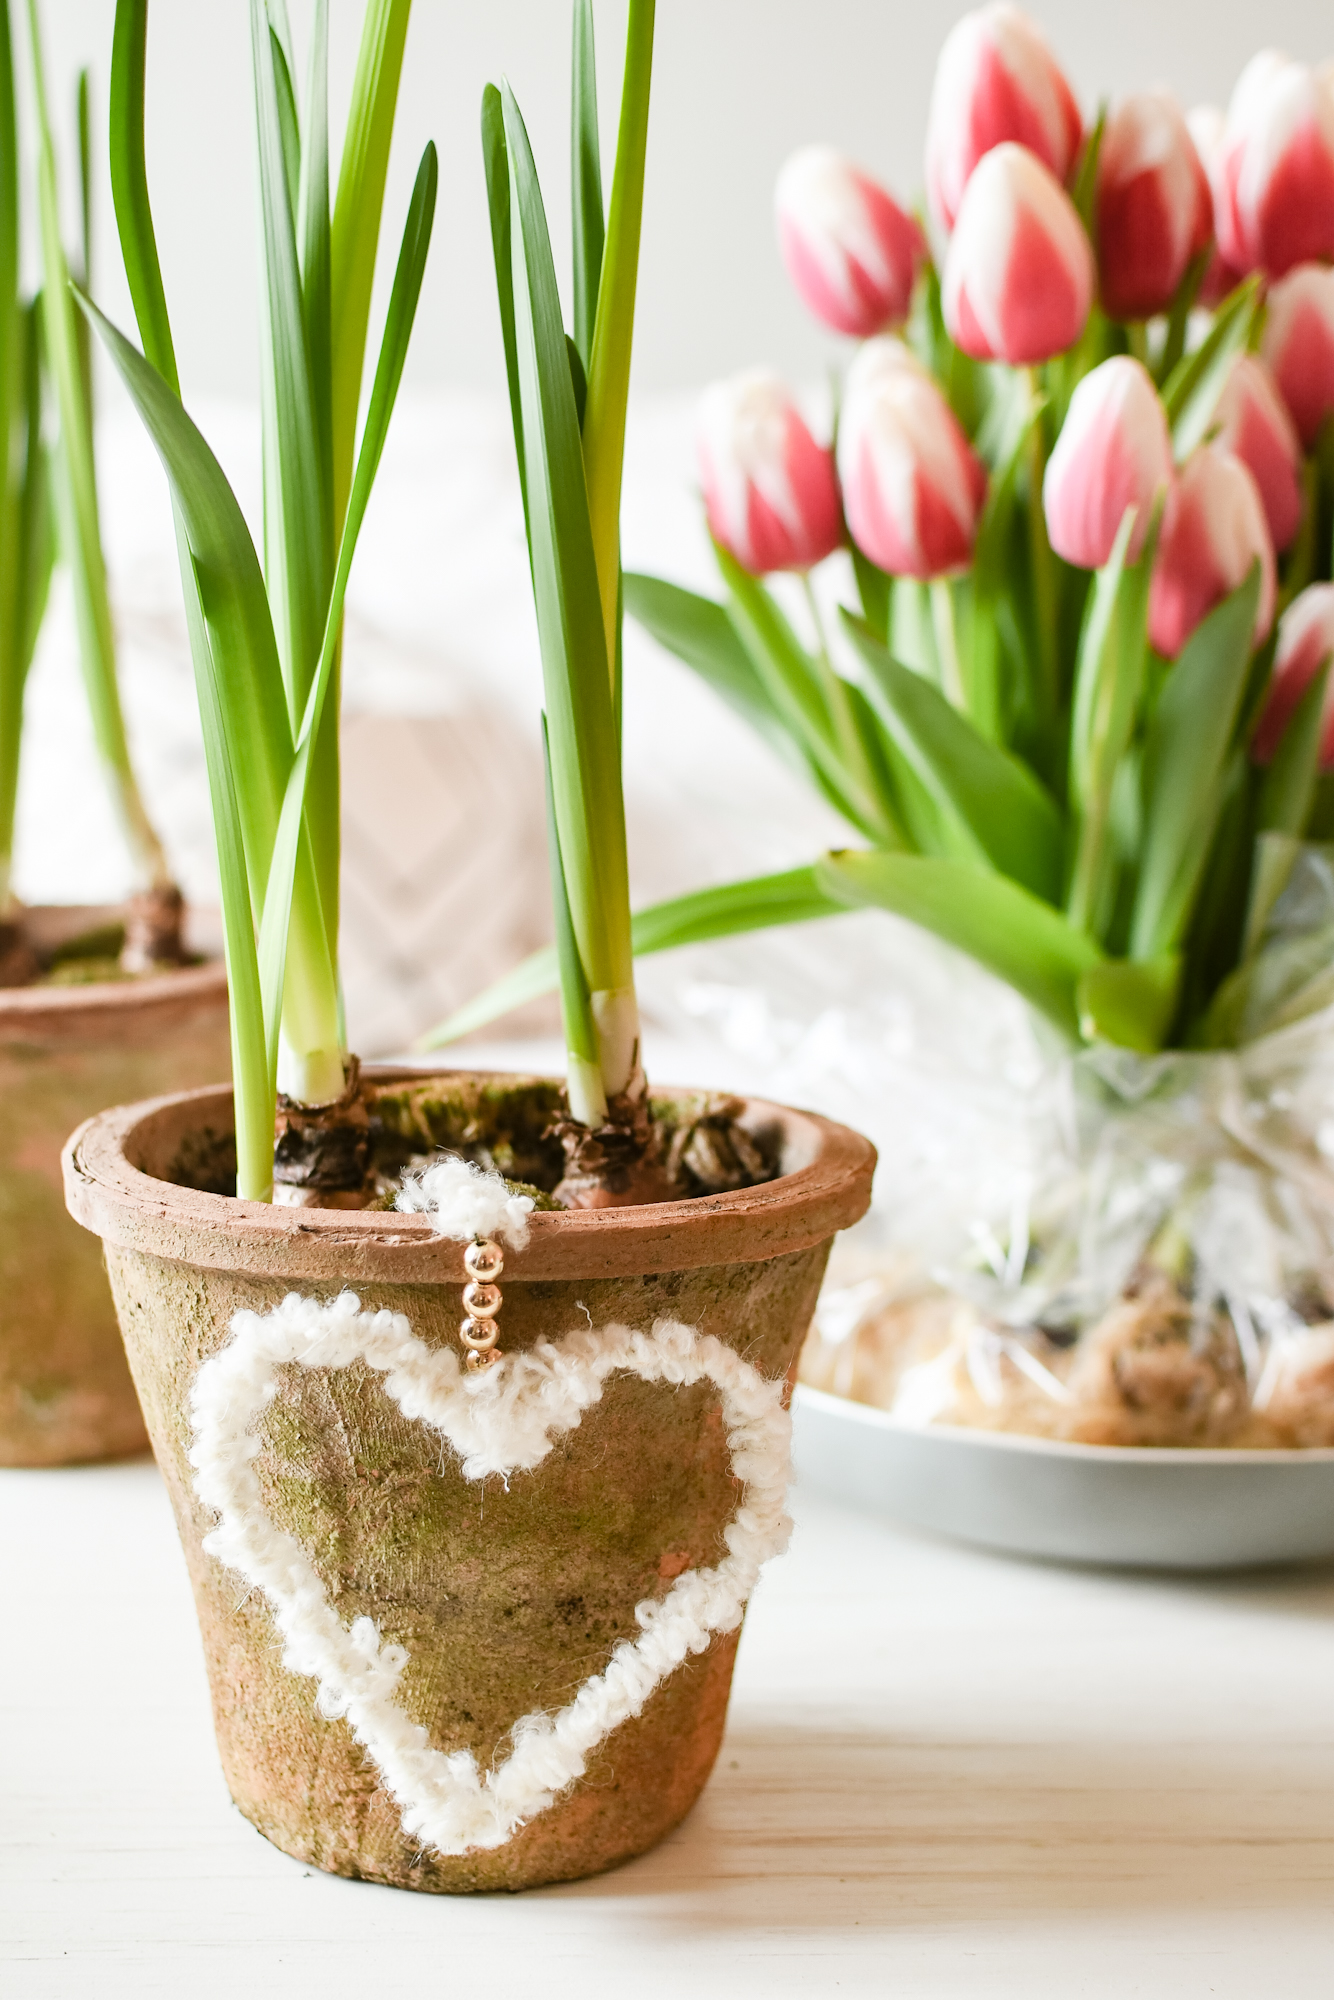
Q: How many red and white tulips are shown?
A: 13